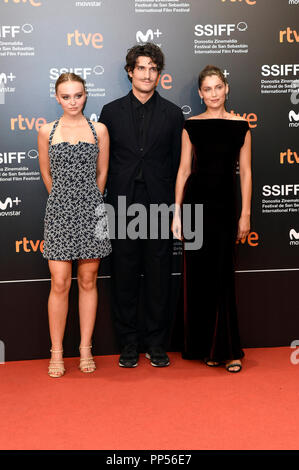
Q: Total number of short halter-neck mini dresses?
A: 1